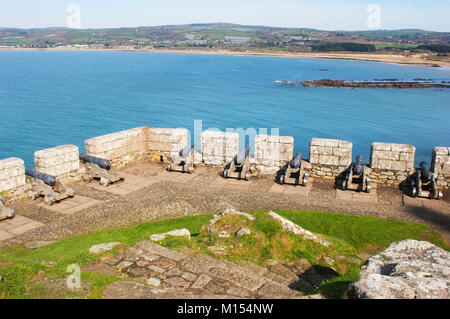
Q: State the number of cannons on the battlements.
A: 8